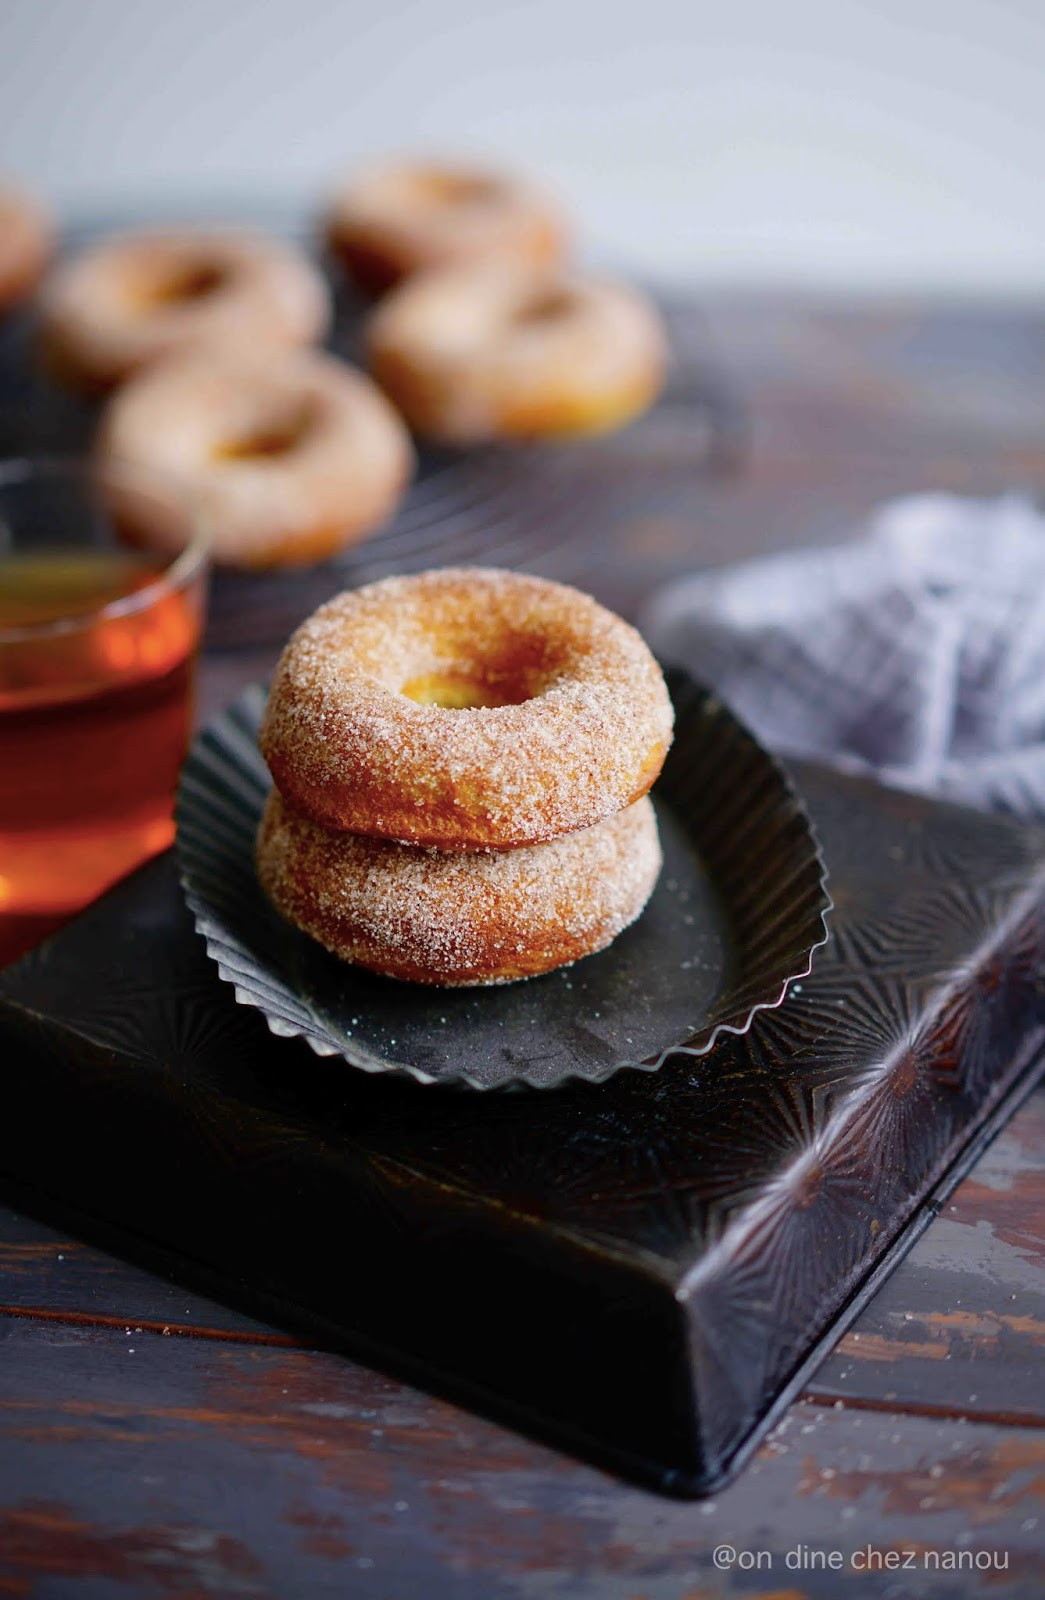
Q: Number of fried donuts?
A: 7